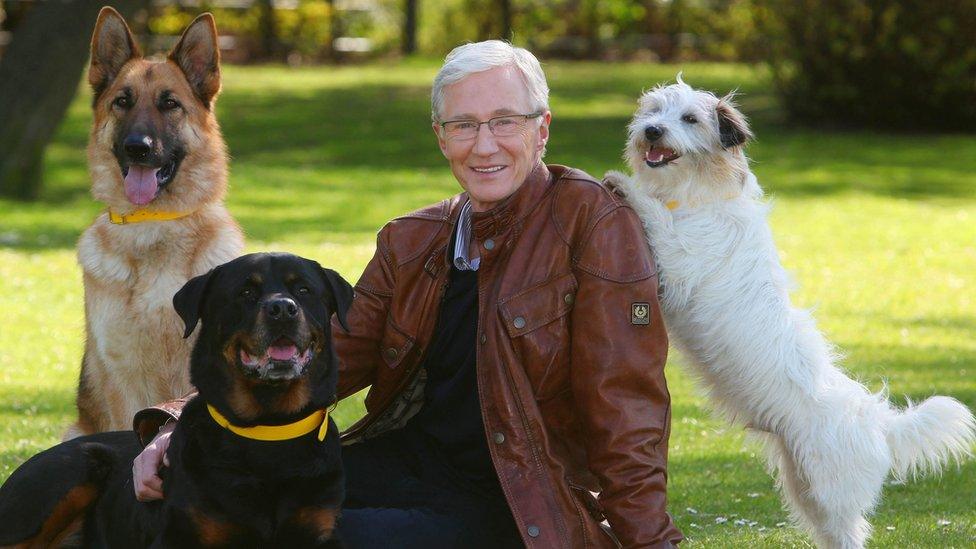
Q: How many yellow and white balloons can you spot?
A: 0